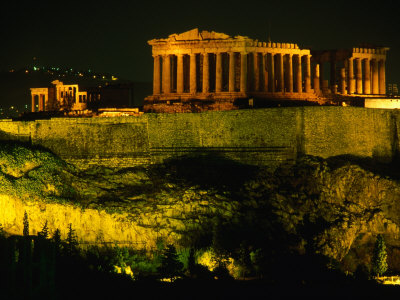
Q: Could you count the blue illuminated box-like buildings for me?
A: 0